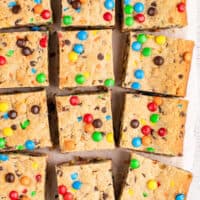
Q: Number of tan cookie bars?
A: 12